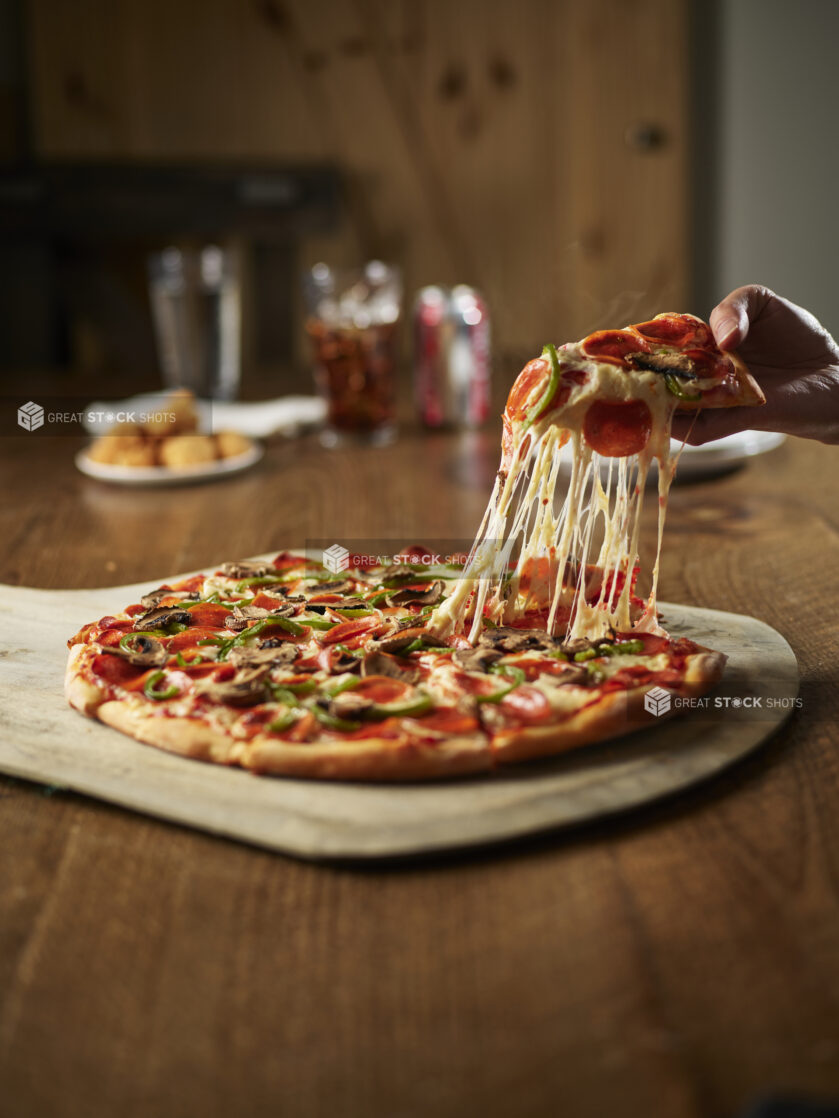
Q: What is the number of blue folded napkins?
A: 0